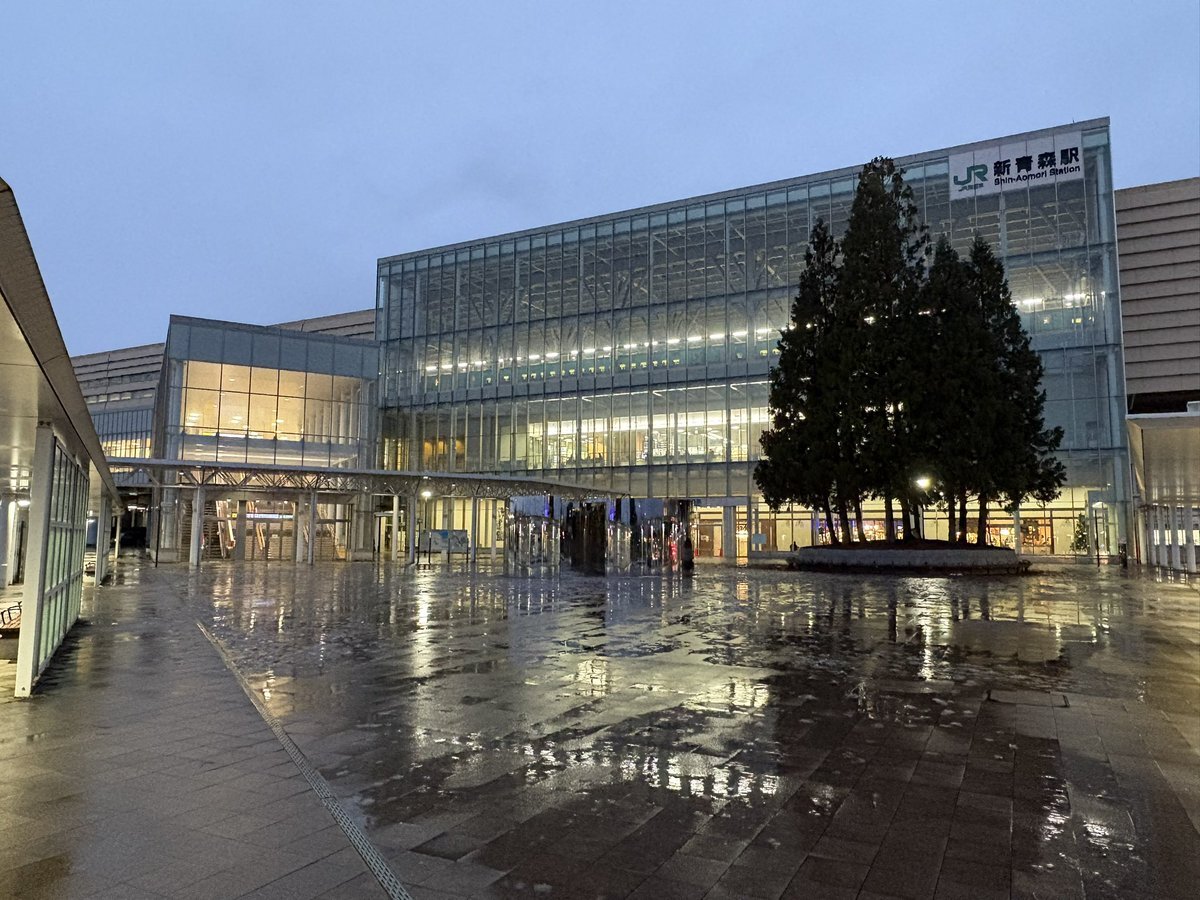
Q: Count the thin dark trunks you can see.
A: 9